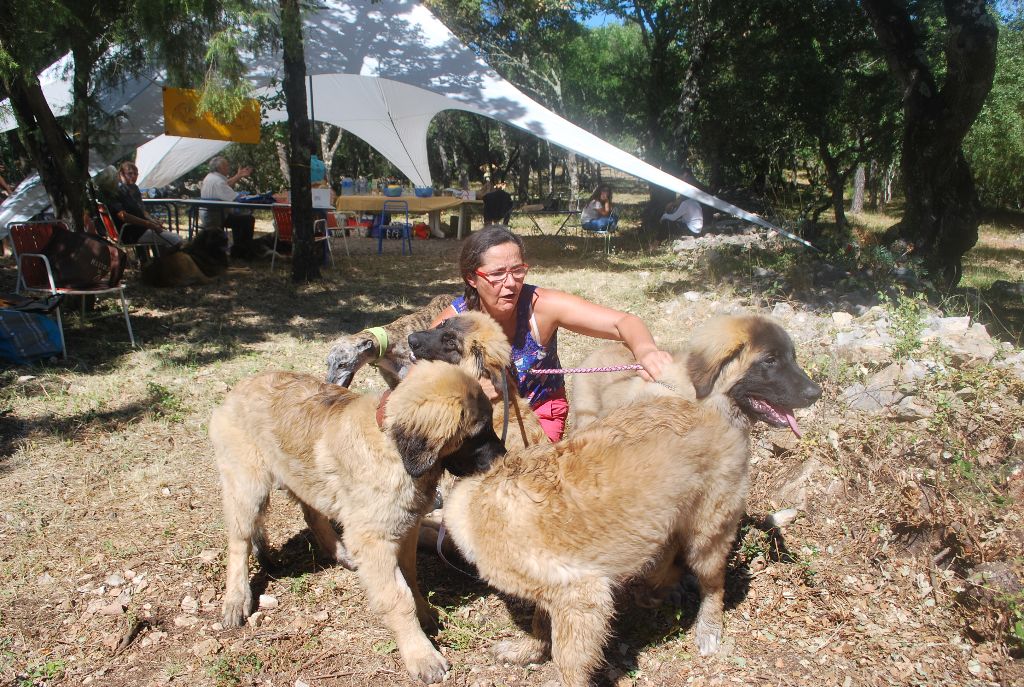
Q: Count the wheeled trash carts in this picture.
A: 0